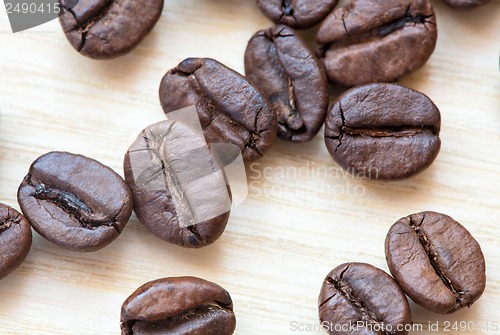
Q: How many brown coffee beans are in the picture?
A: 13